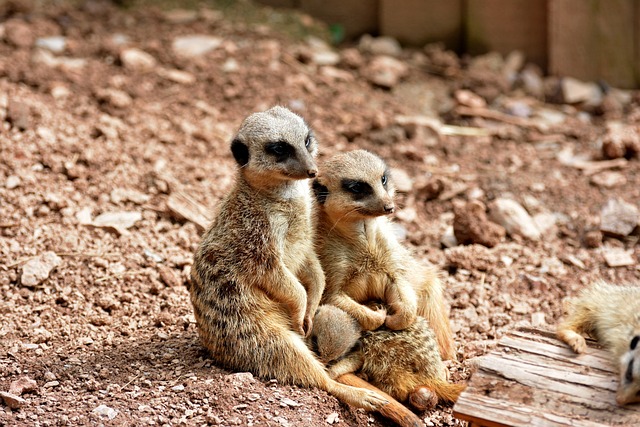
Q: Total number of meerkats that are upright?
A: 2